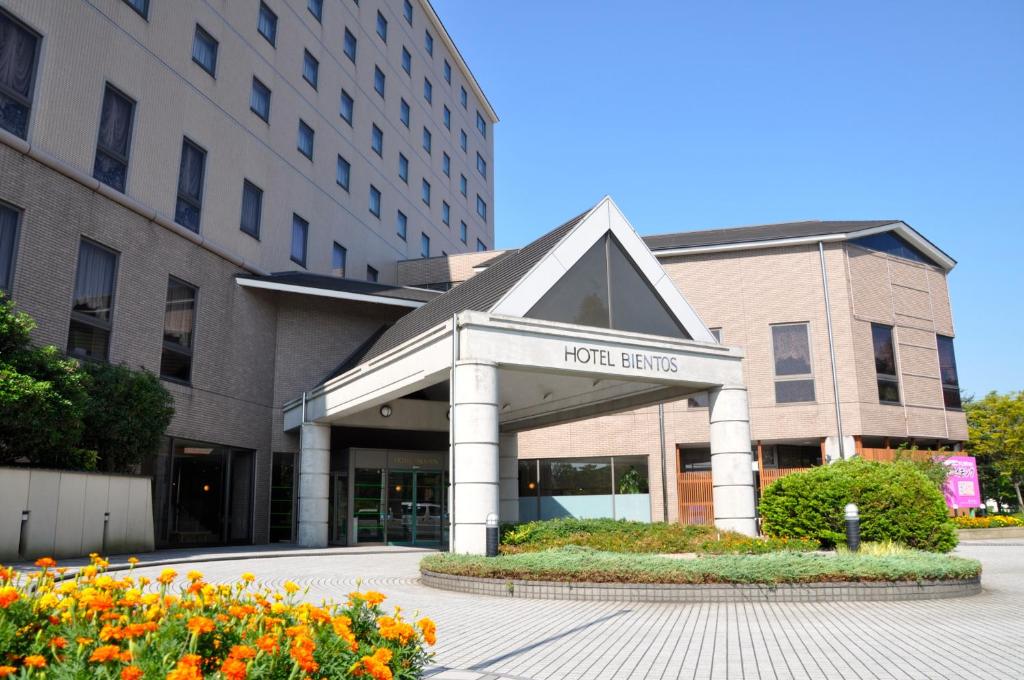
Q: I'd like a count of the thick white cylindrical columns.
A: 4